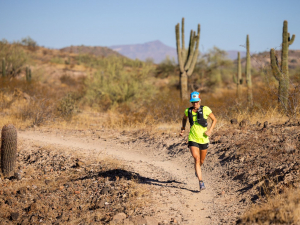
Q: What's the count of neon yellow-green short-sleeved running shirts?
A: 1